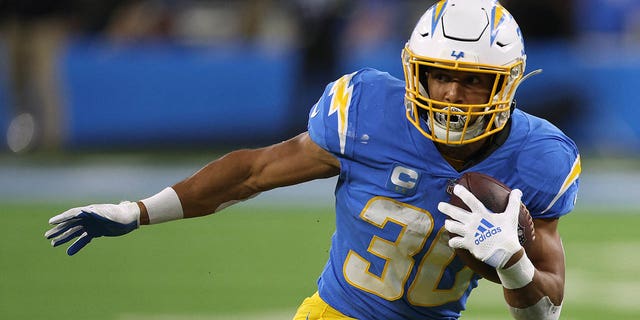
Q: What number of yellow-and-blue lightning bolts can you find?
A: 2